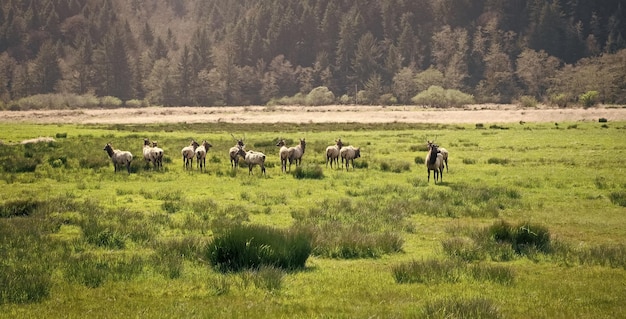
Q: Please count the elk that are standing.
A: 13